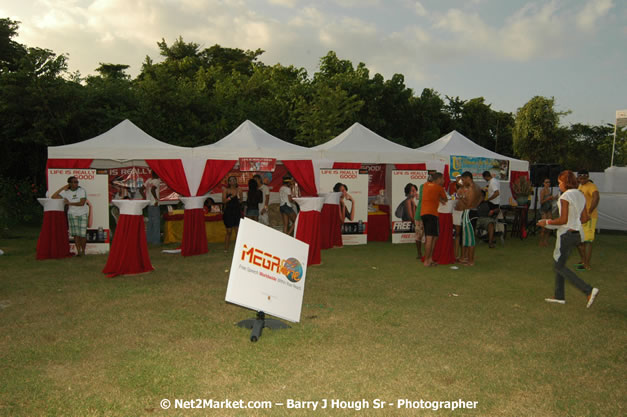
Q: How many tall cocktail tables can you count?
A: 6